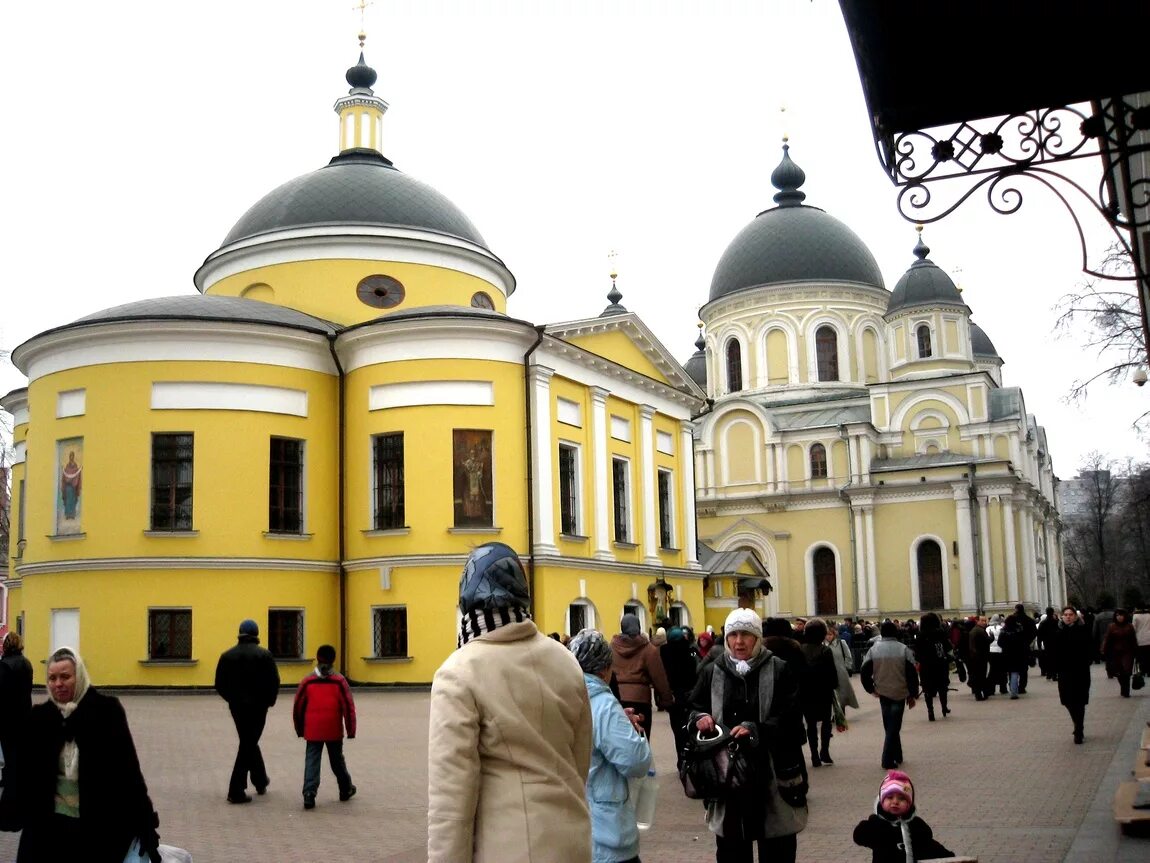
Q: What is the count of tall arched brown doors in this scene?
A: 2